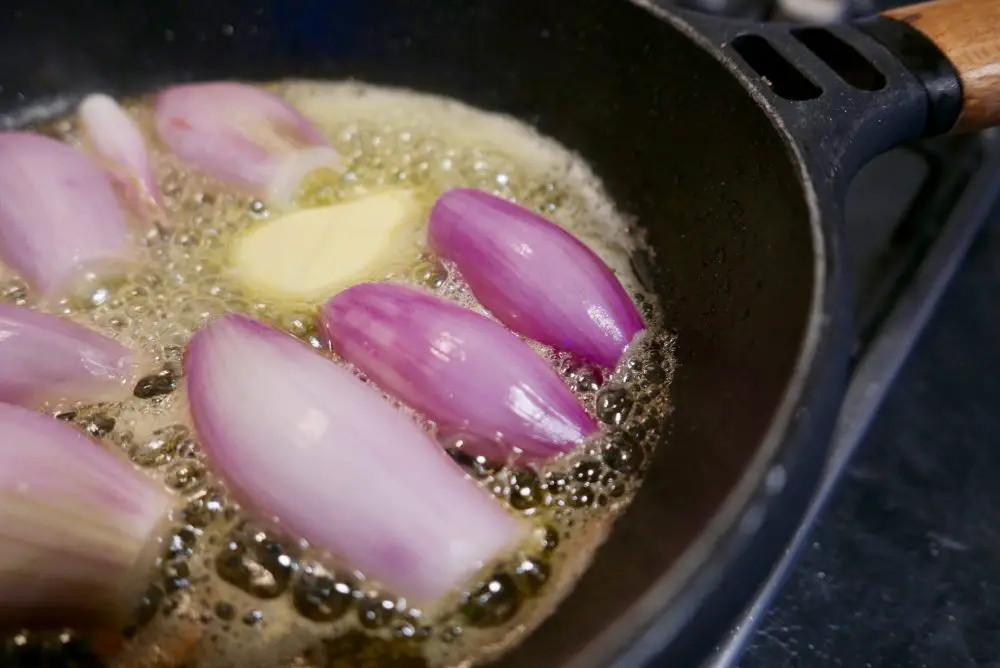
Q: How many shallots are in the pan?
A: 8